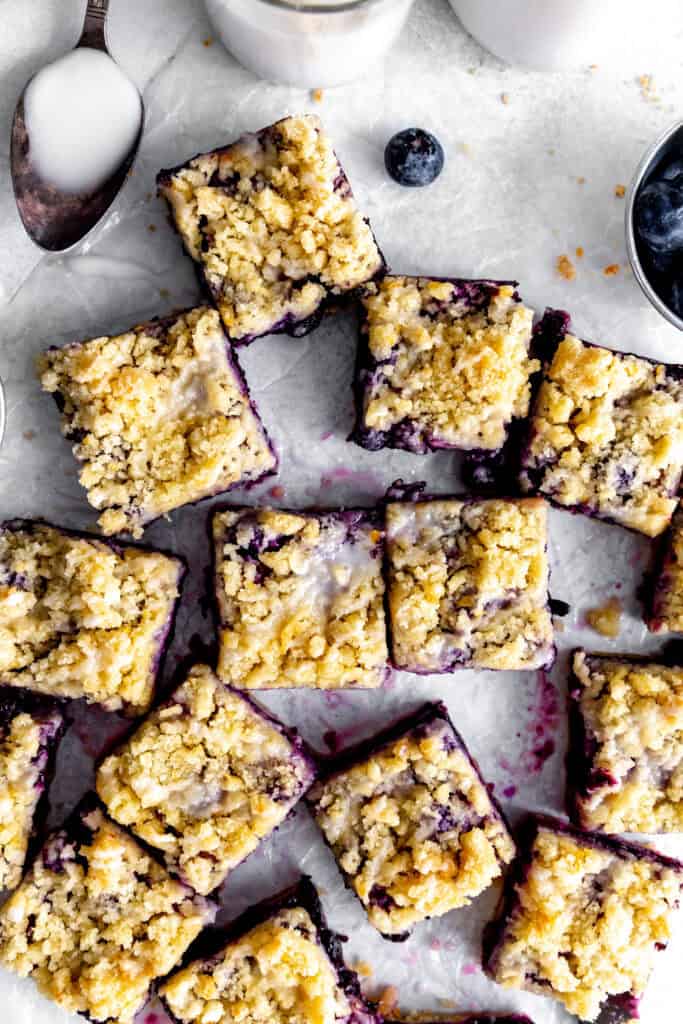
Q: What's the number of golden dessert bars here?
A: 15